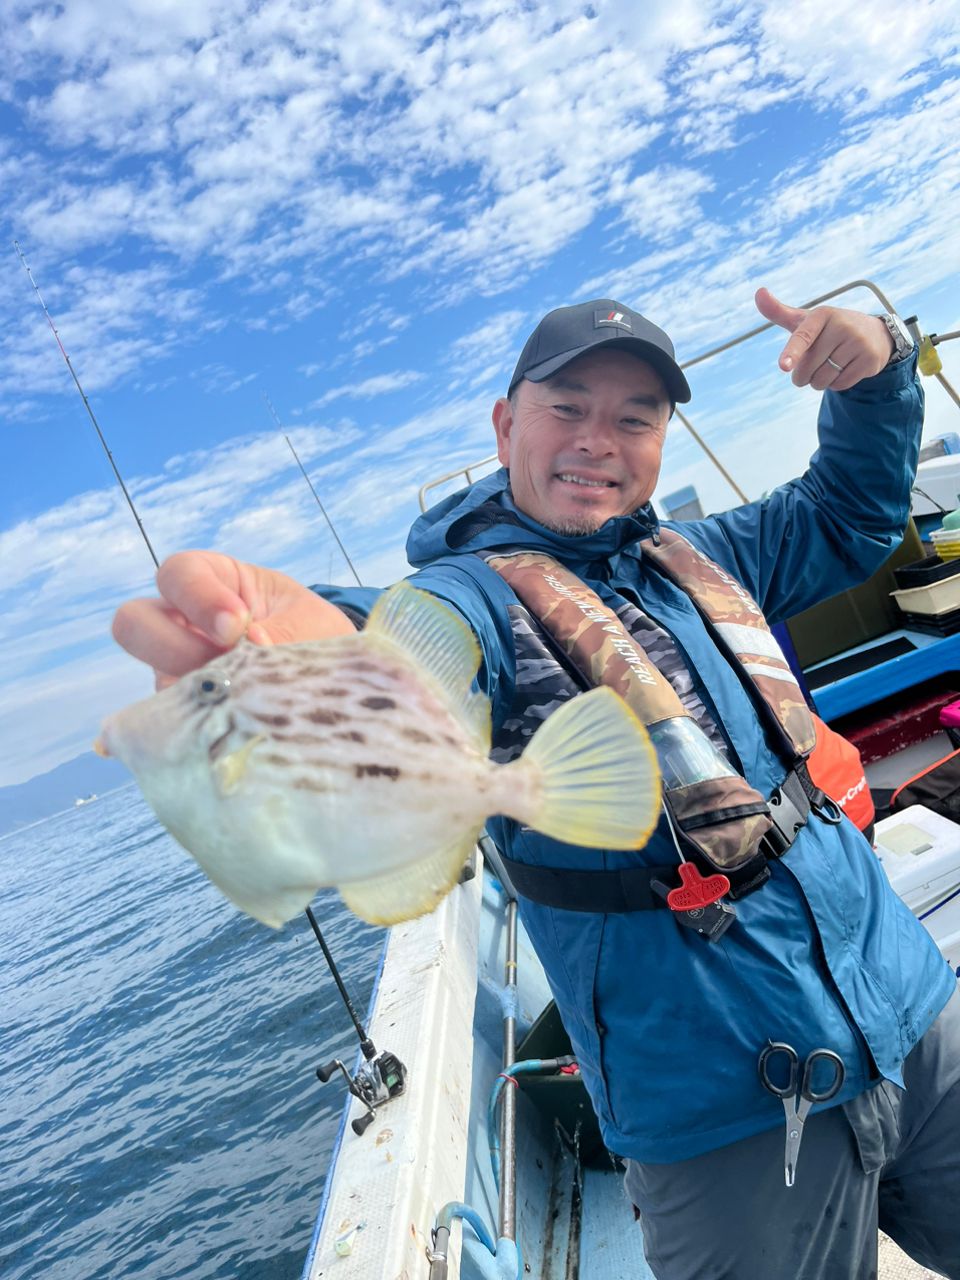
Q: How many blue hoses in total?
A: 2